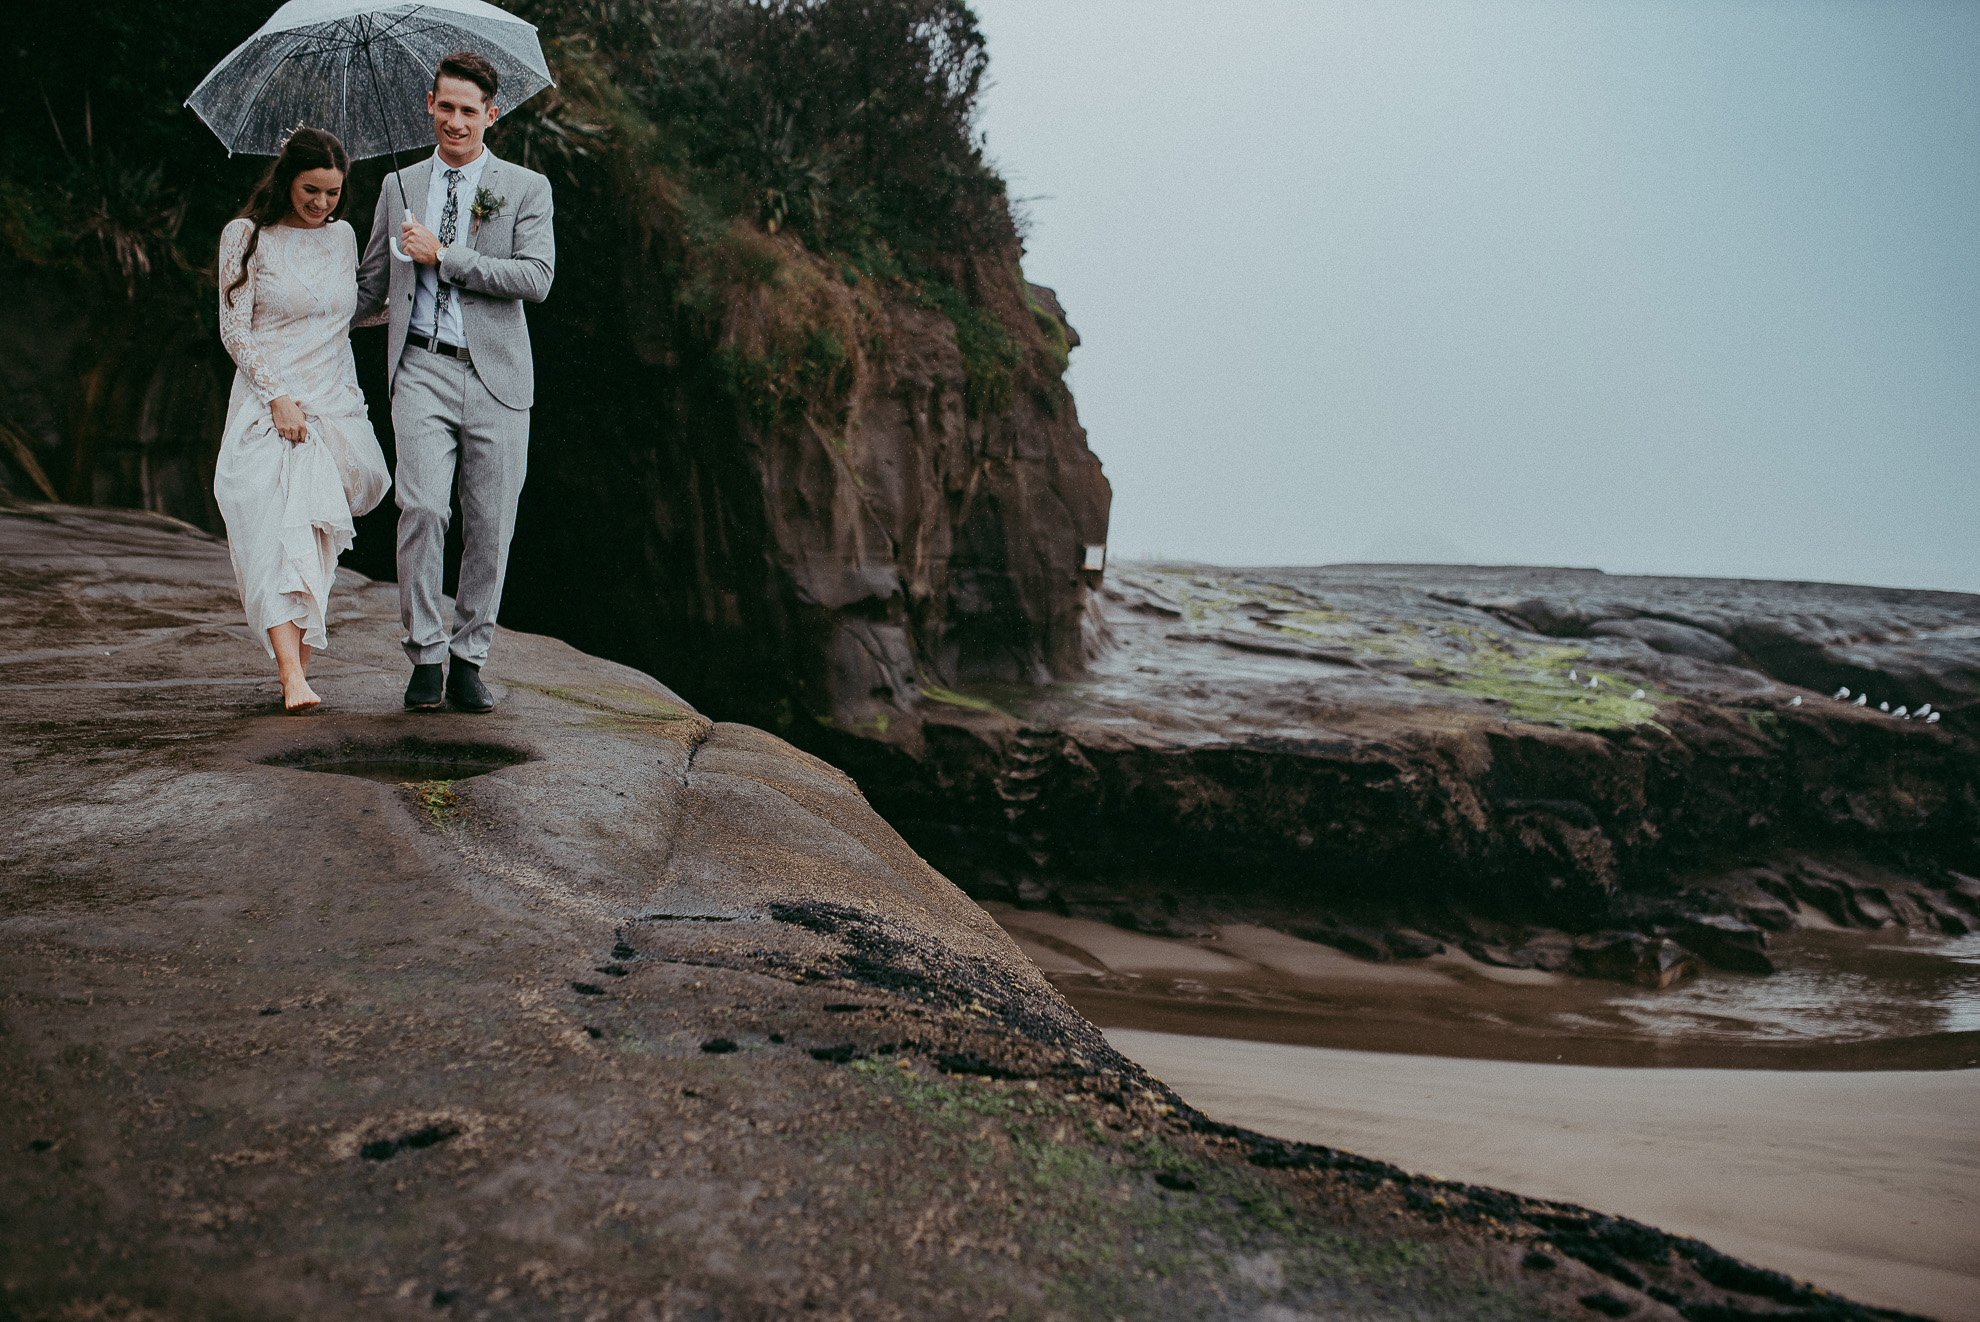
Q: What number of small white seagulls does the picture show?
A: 10